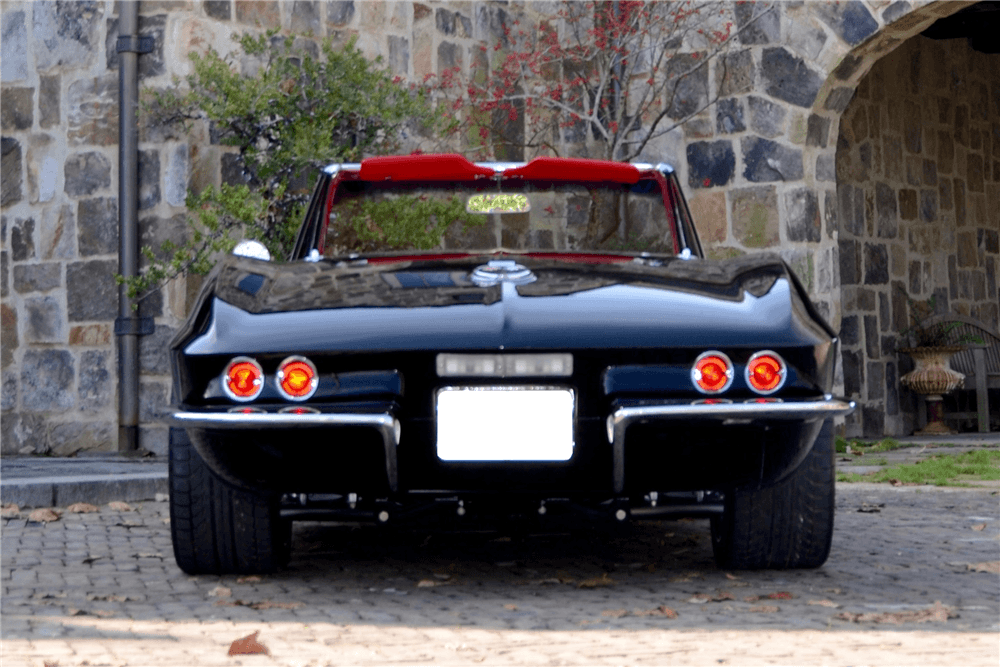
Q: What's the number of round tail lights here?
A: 4